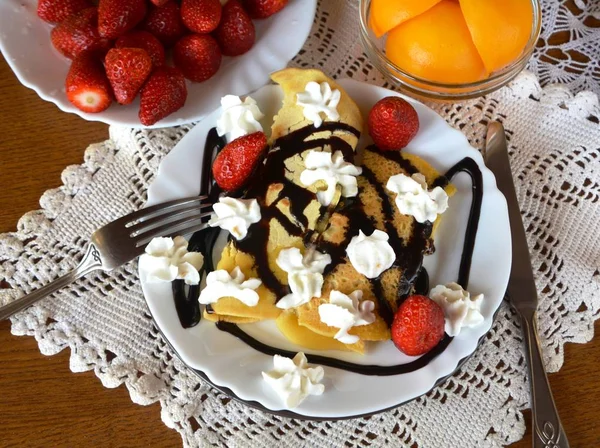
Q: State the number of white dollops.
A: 12